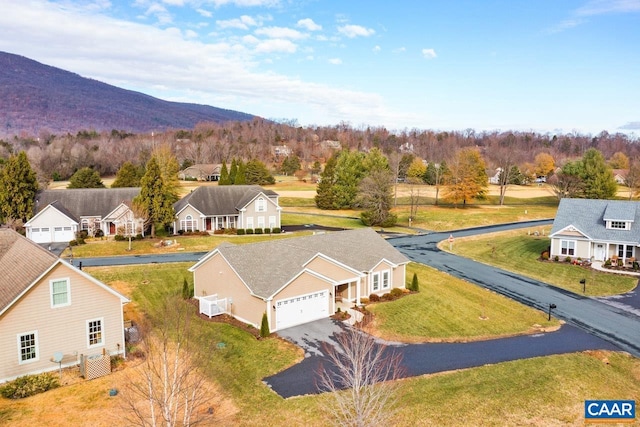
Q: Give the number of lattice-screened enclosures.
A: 2